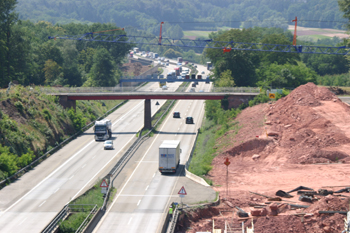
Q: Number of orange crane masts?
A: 2